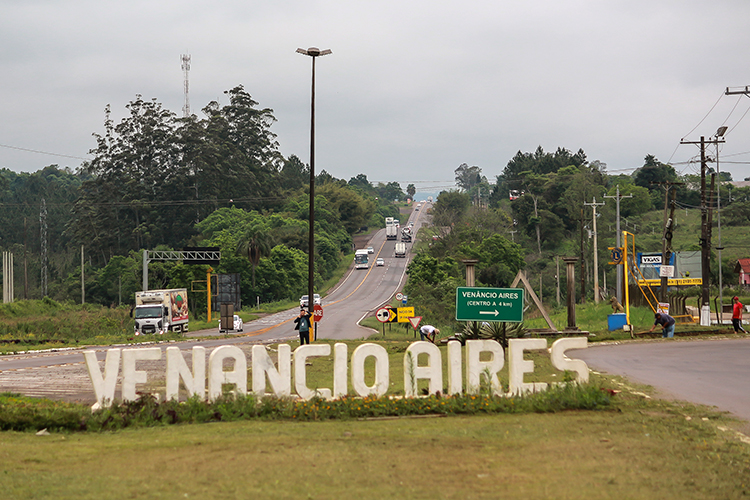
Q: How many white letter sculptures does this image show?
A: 13